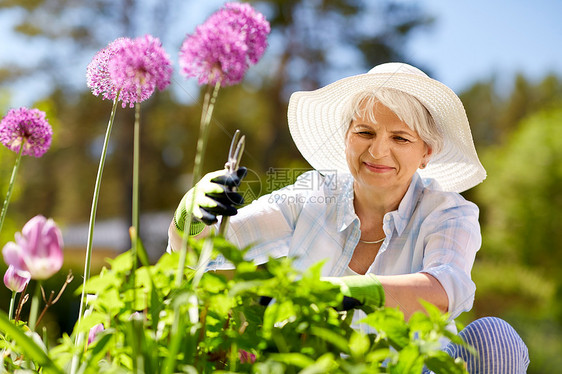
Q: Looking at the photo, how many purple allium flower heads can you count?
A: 5